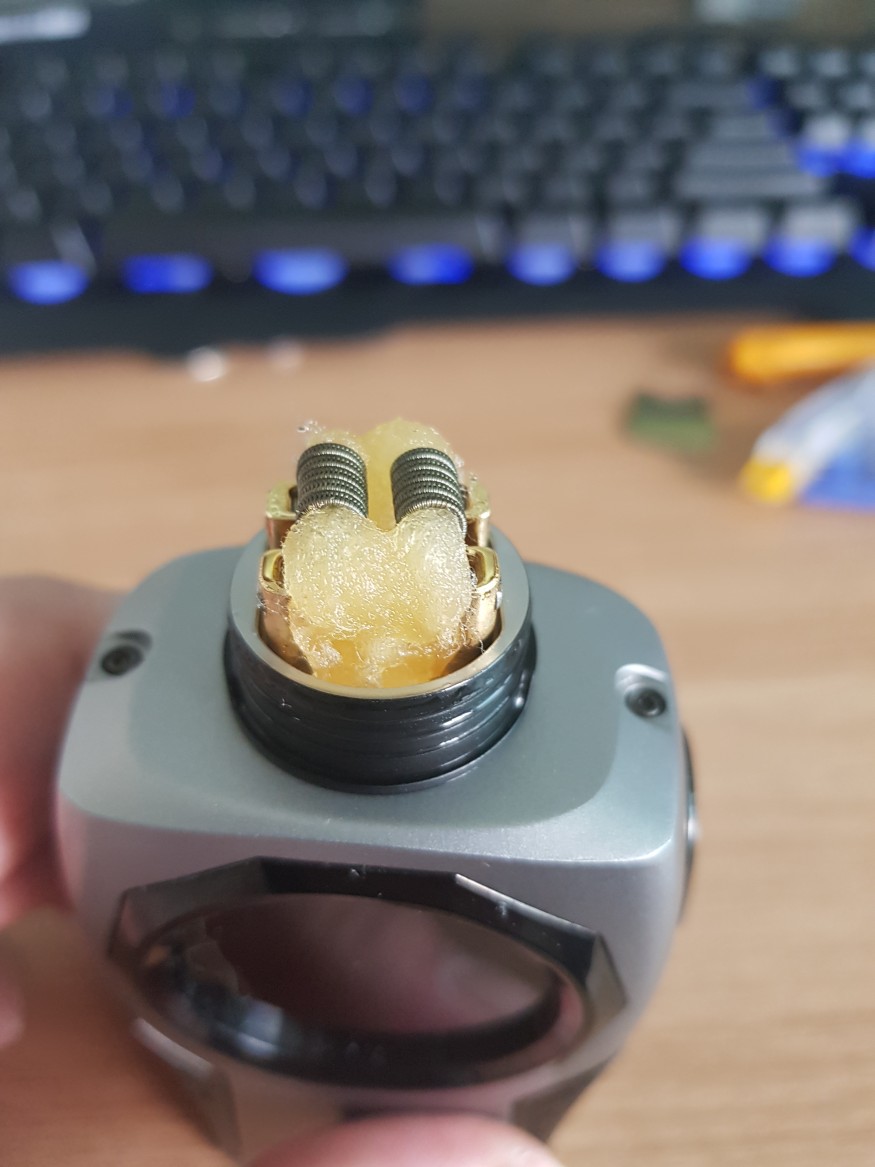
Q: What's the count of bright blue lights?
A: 11